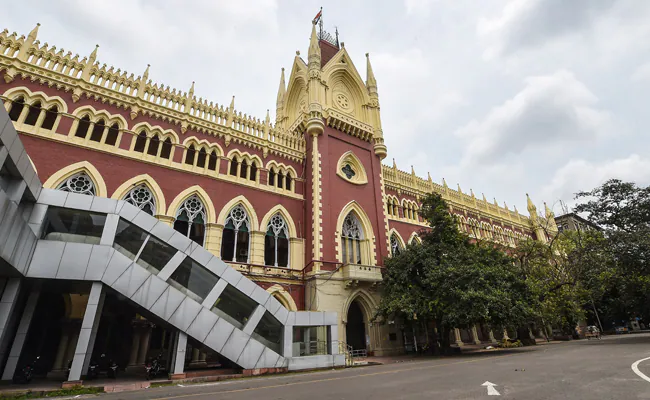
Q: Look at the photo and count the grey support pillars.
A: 4